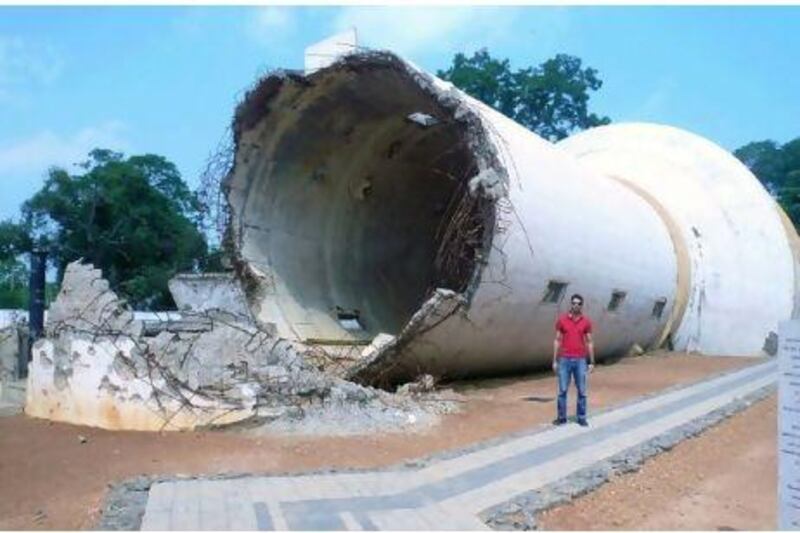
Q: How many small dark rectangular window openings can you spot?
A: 3